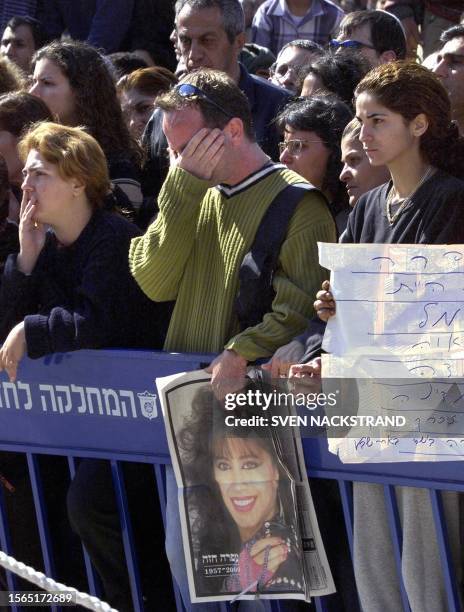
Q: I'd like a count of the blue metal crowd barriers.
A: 1